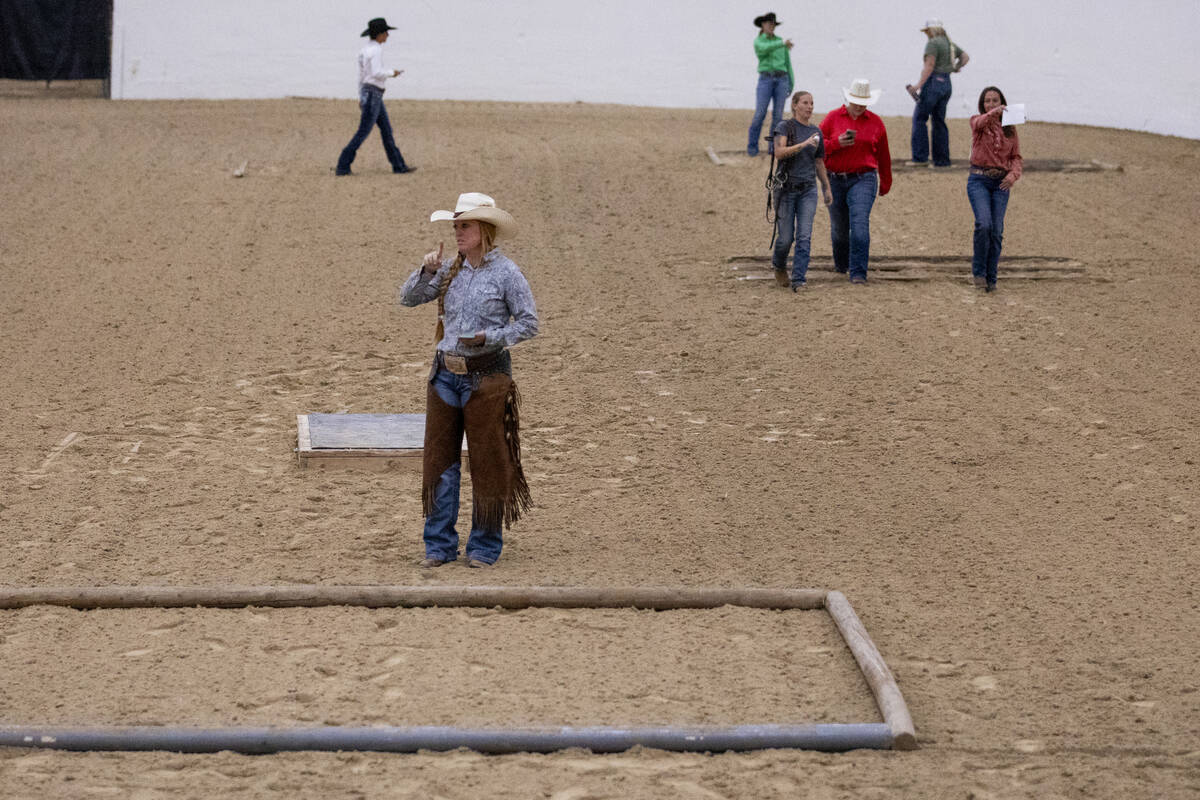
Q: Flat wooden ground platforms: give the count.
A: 1